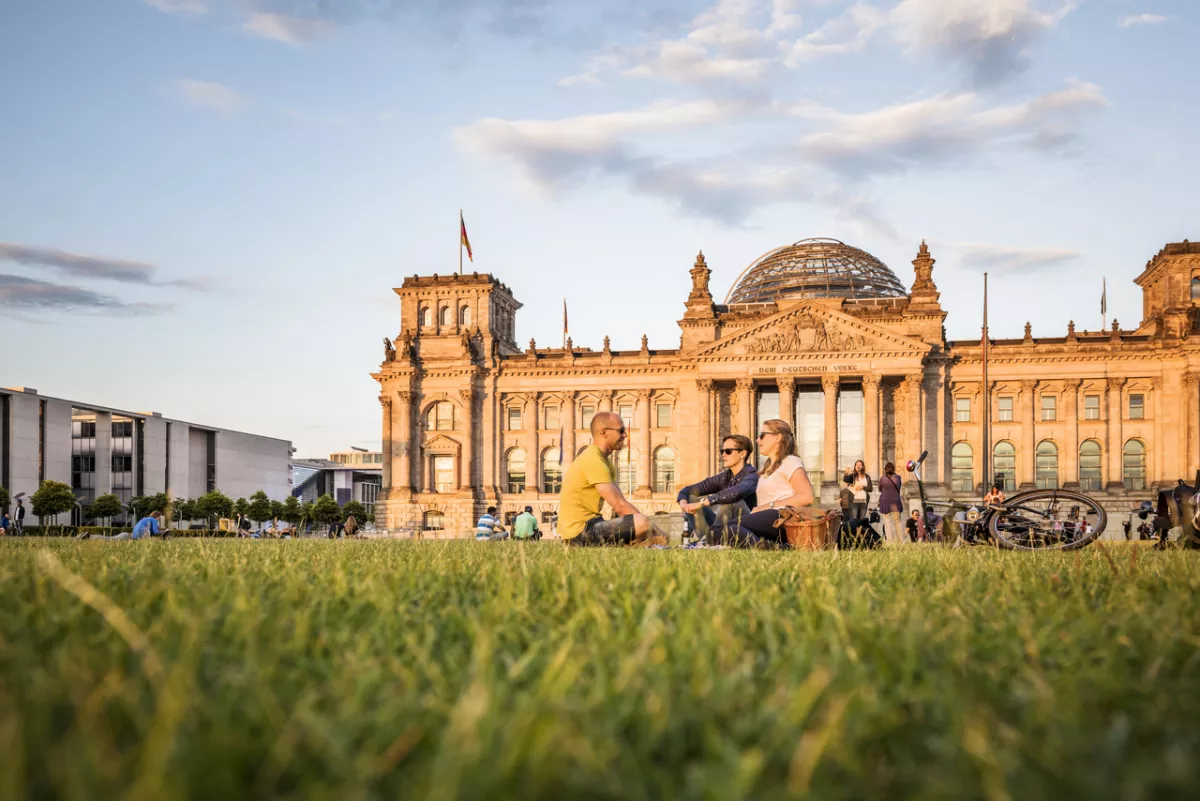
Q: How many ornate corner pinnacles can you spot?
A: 2